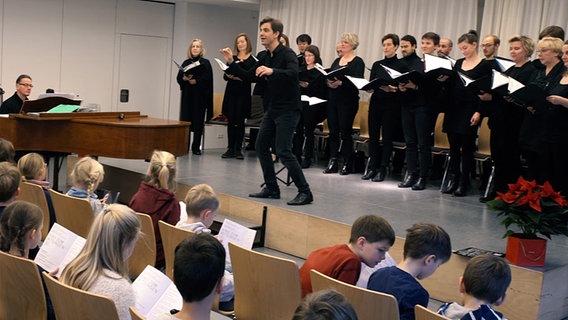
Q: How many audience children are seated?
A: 13